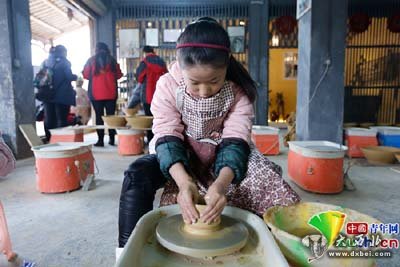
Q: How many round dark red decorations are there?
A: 3